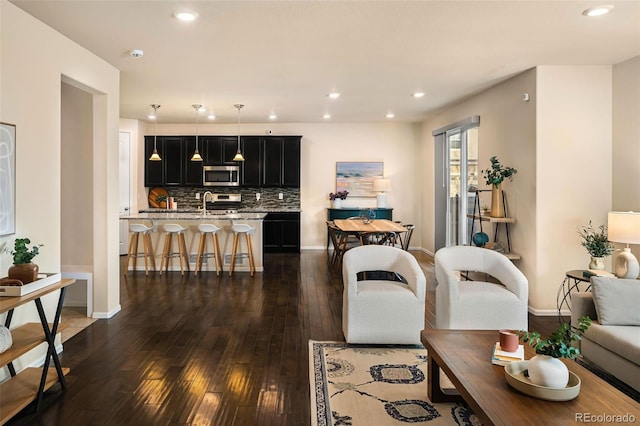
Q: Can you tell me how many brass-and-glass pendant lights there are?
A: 3